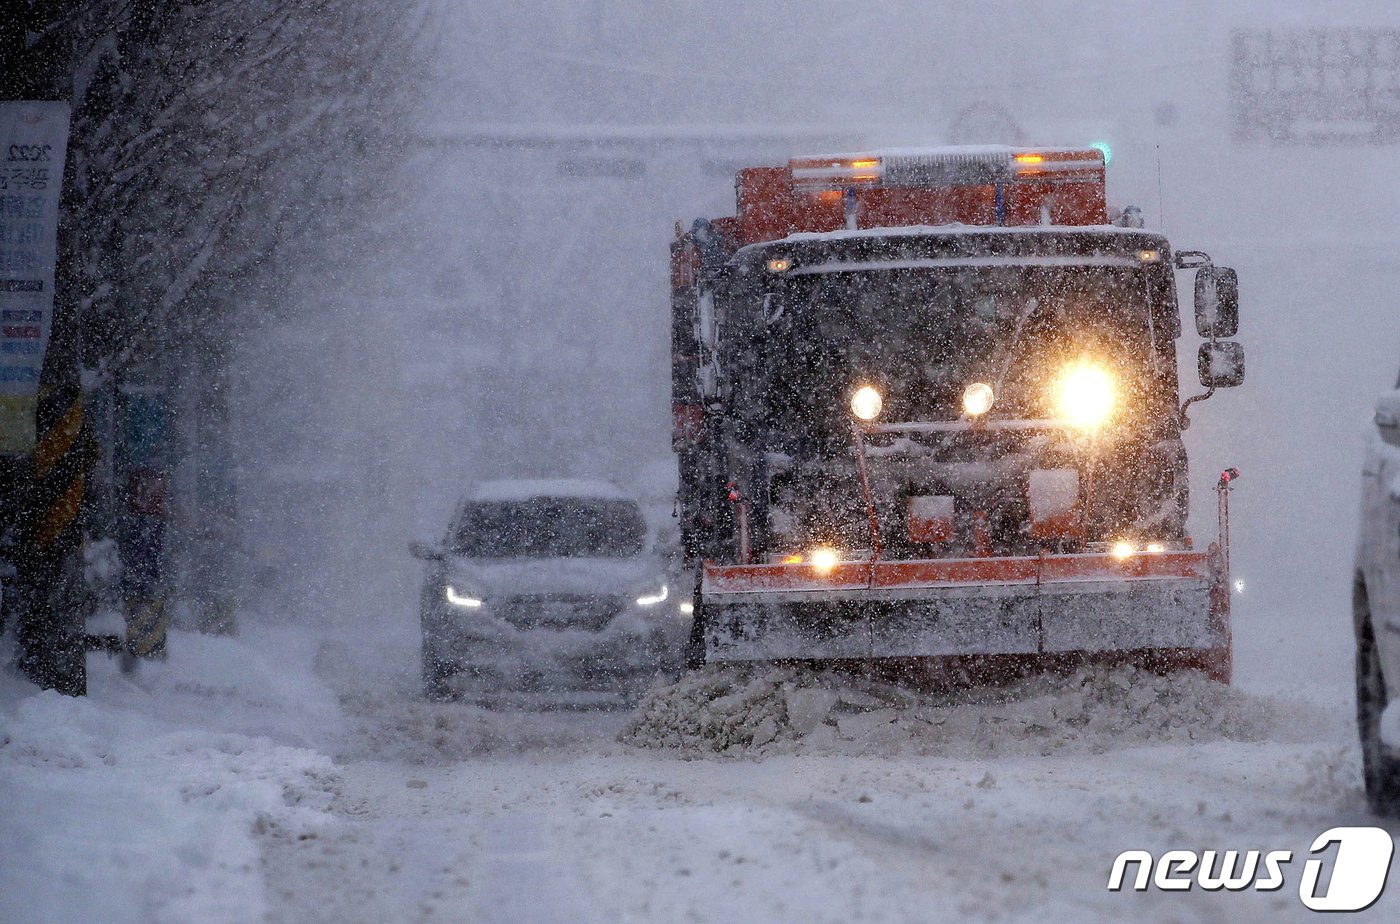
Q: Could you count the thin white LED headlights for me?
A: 2